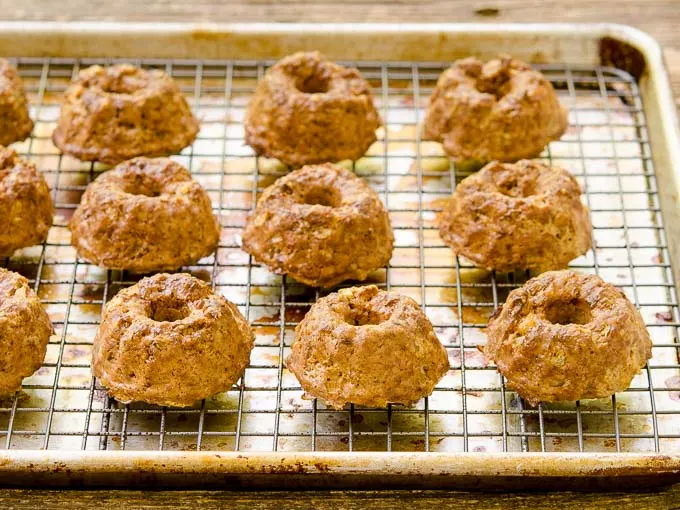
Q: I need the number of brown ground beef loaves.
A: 12